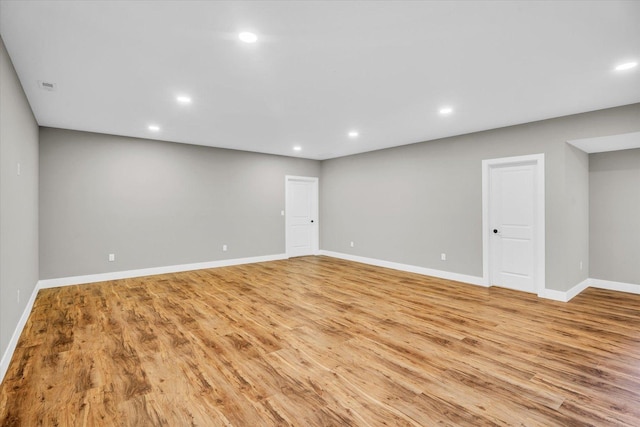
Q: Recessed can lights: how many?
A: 7